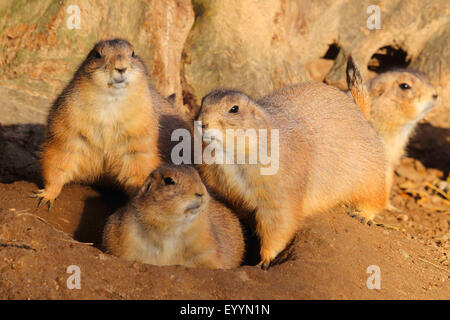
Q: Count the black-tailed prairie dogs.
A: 4